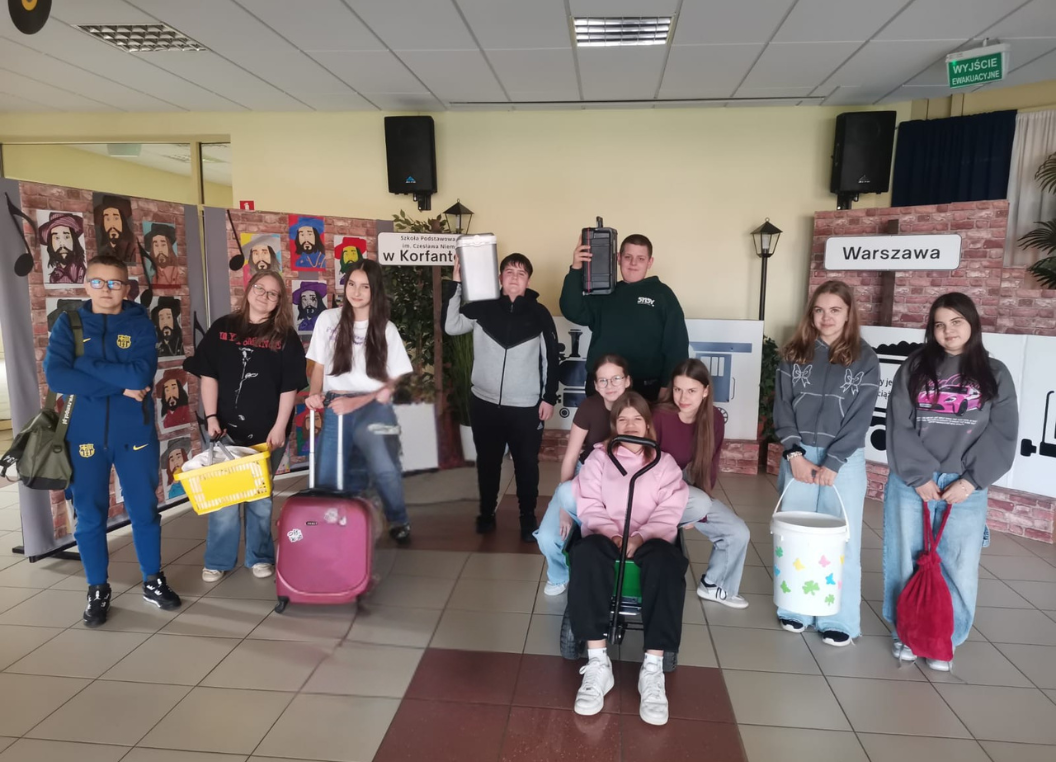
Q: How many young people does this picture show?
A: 10